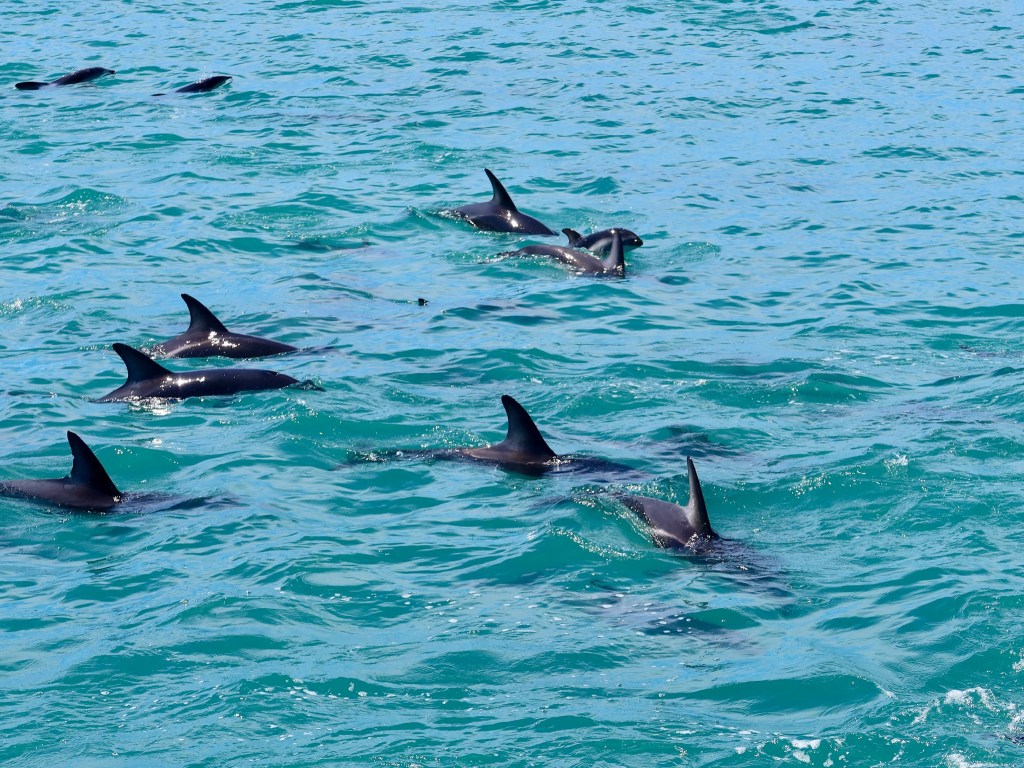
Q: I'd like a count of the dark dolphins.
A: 10